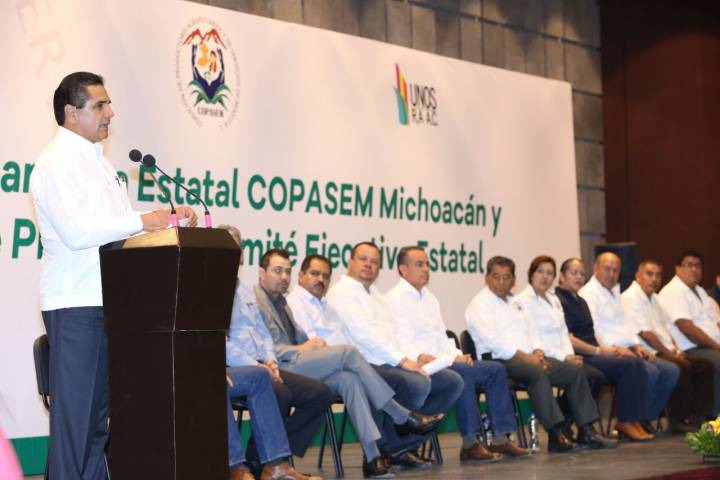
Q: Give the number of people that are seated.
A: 11